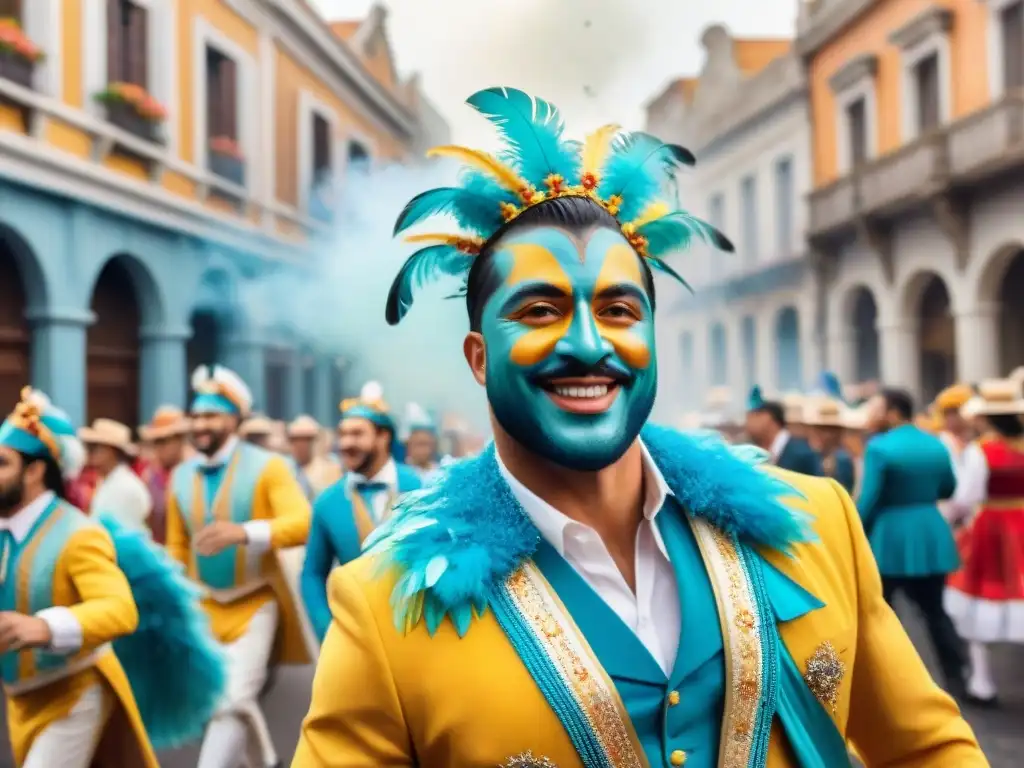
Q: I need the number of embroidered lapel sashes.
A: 2